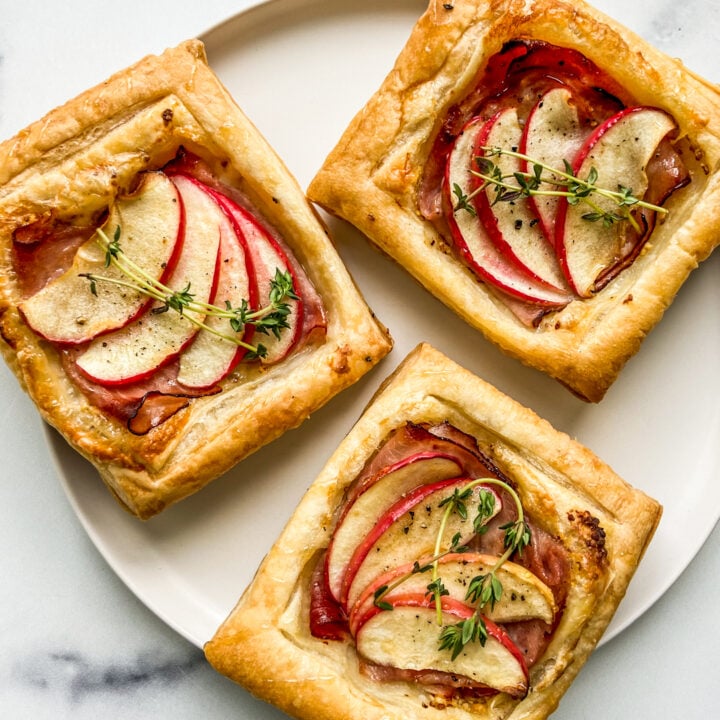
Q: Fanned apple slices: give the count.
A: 12